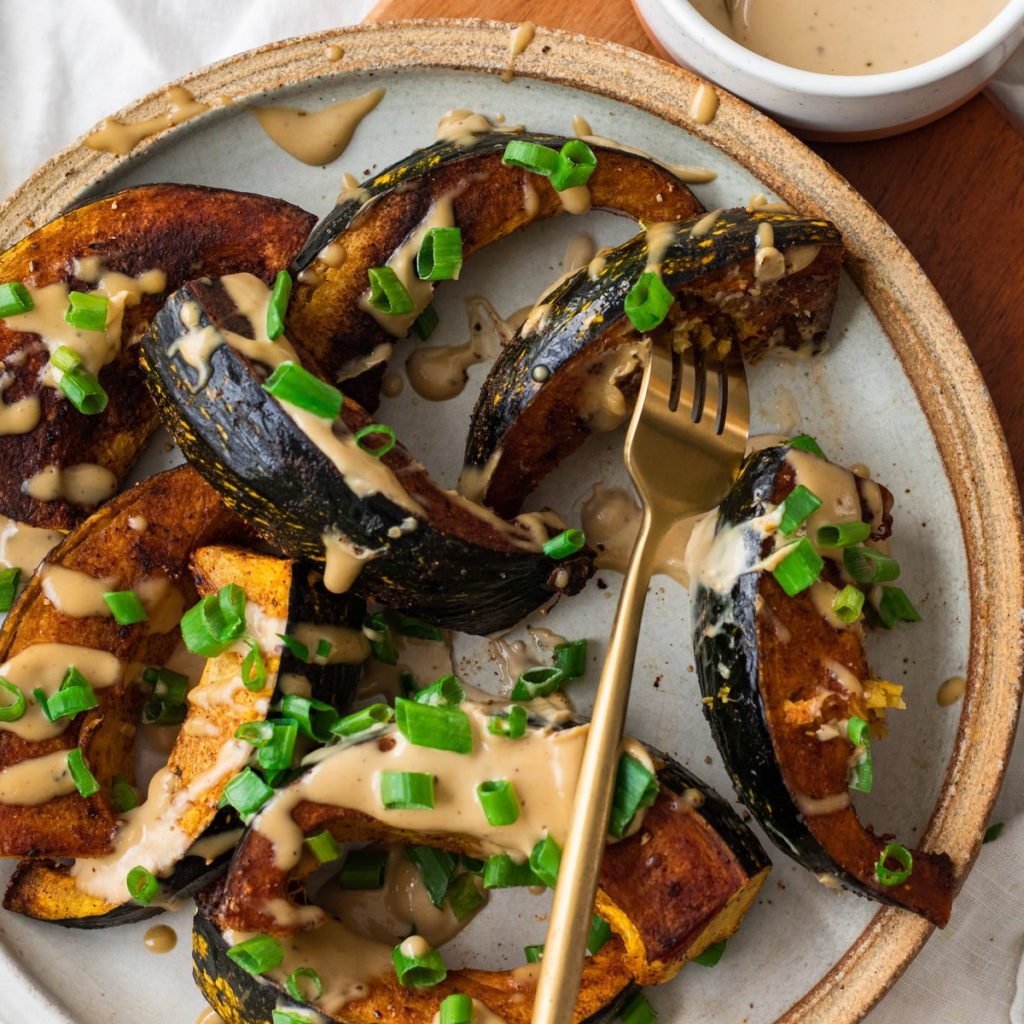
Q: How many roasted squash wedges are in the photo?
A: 9